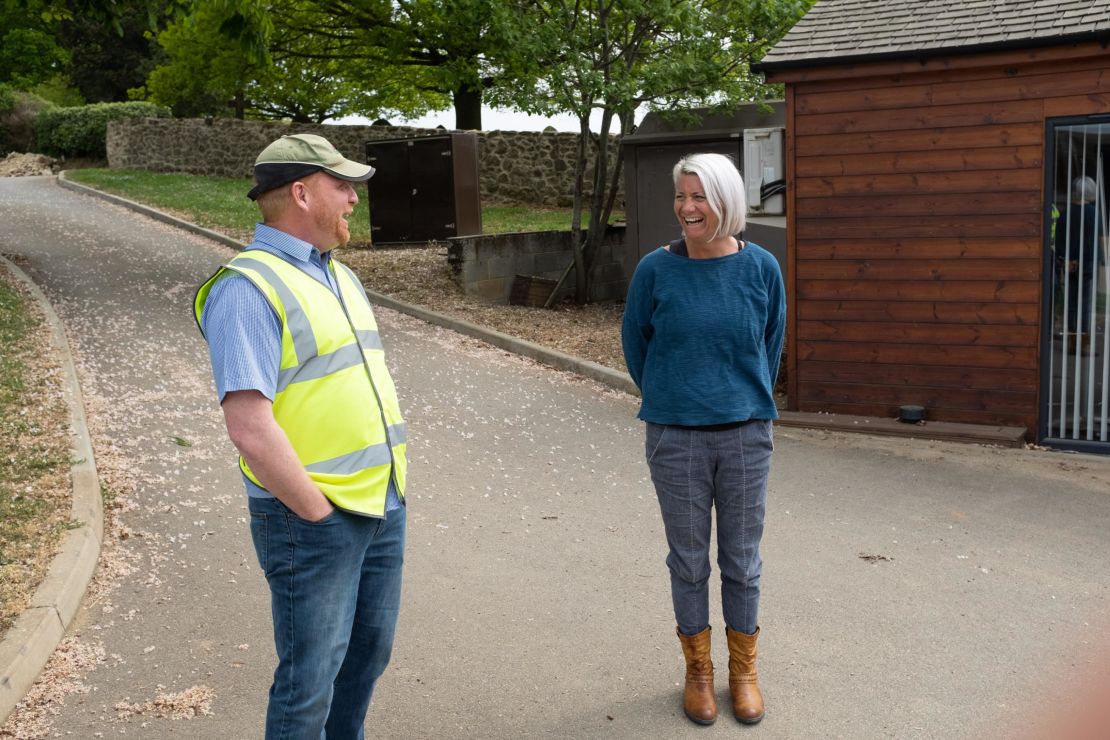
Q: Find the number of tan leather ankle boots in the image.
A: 2